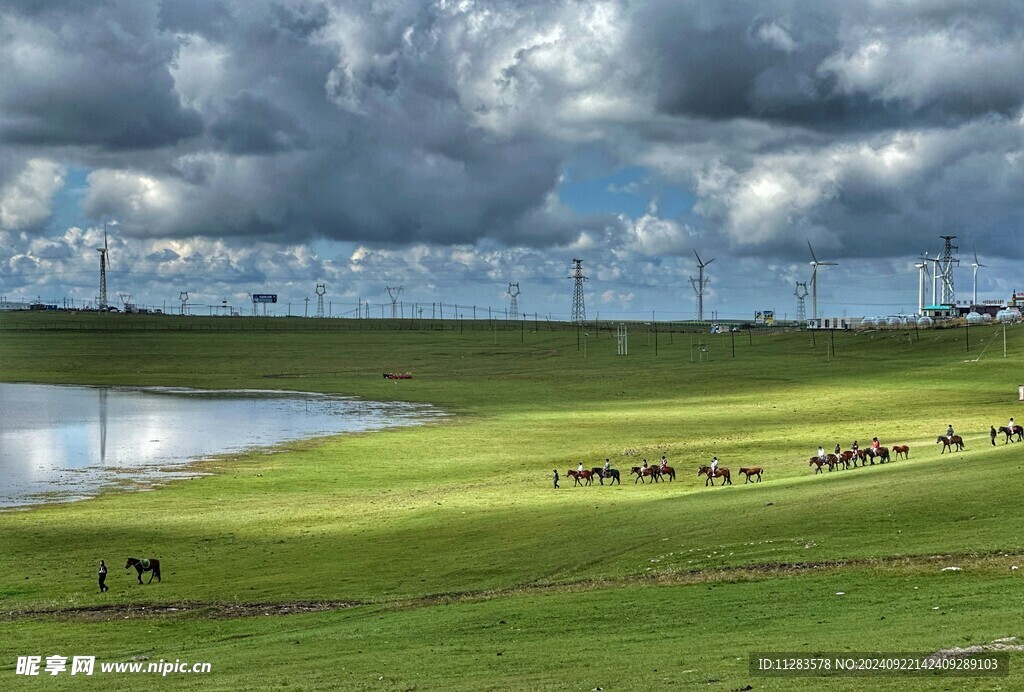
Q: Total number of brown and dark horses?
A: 14